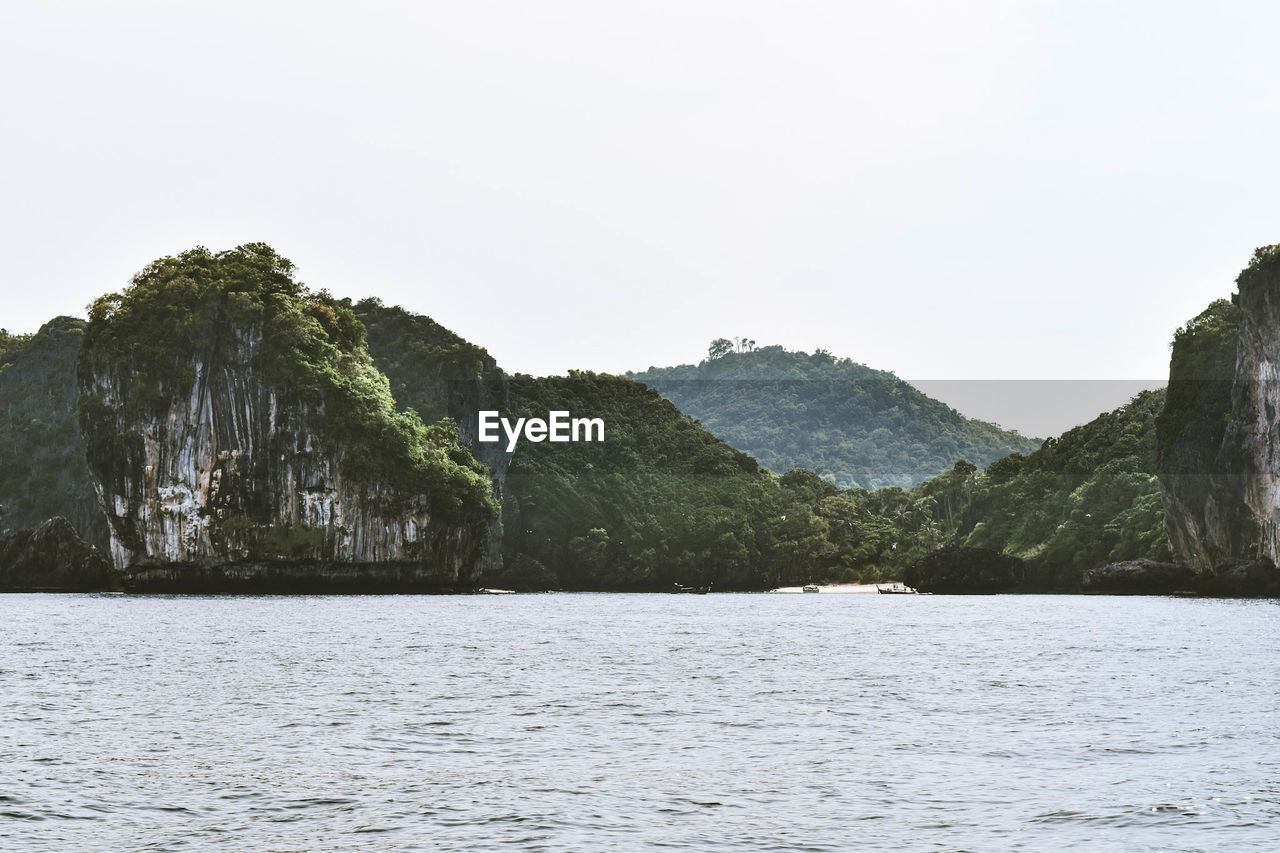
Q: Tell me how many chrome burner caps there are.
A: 0